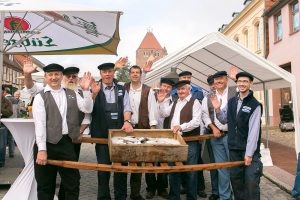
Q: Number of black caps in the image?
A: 9